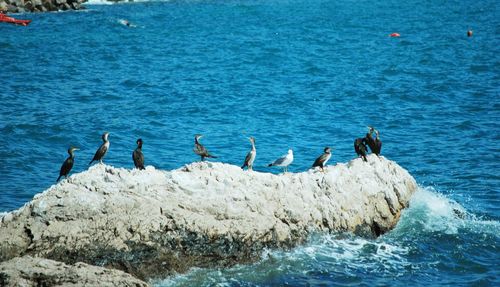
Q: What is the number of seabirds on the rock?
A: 9